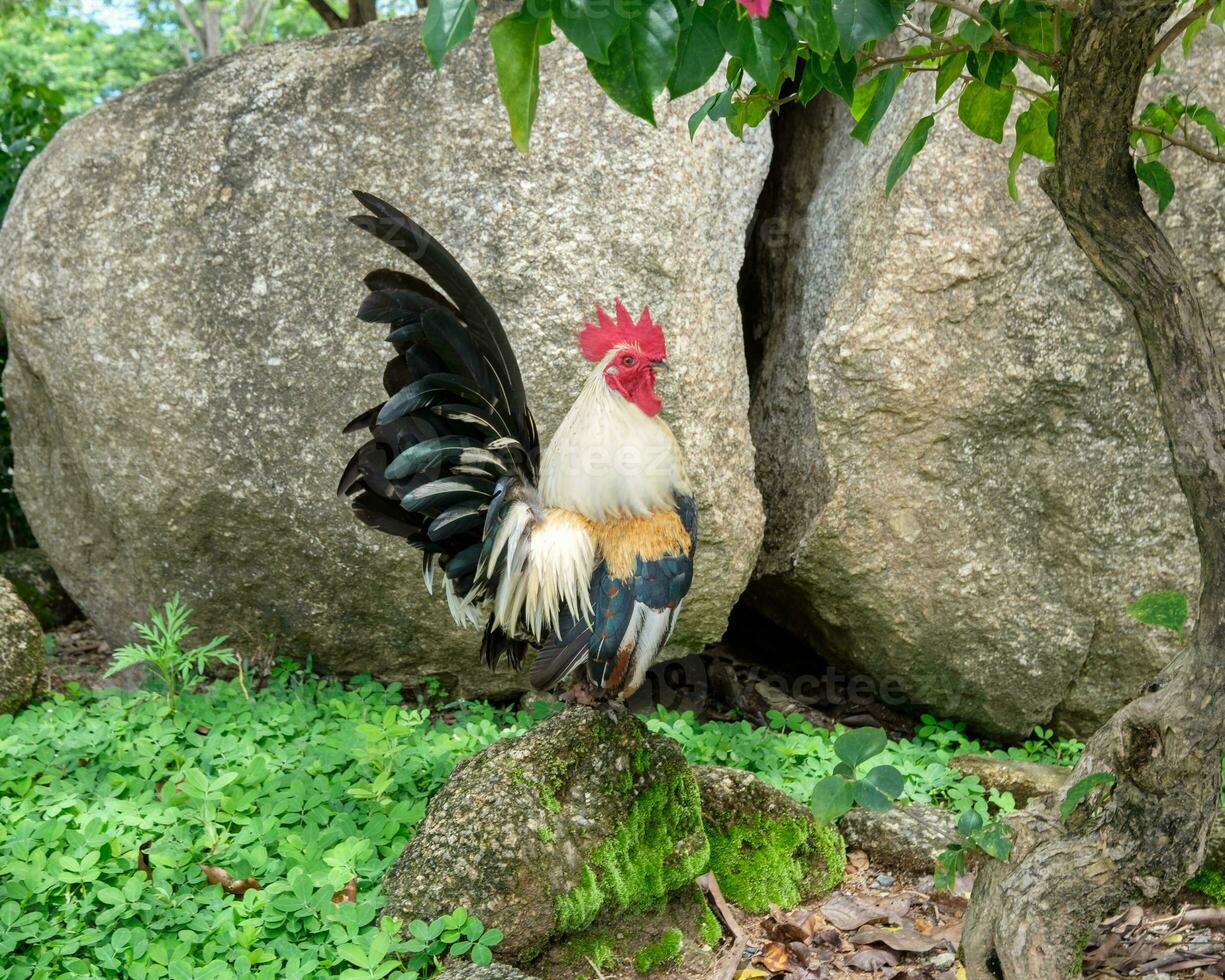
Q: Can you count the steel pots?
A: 0